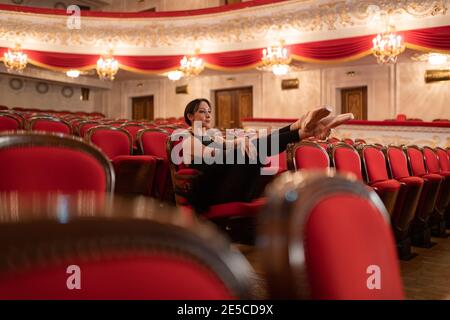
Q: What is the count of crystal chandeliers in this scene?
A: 5